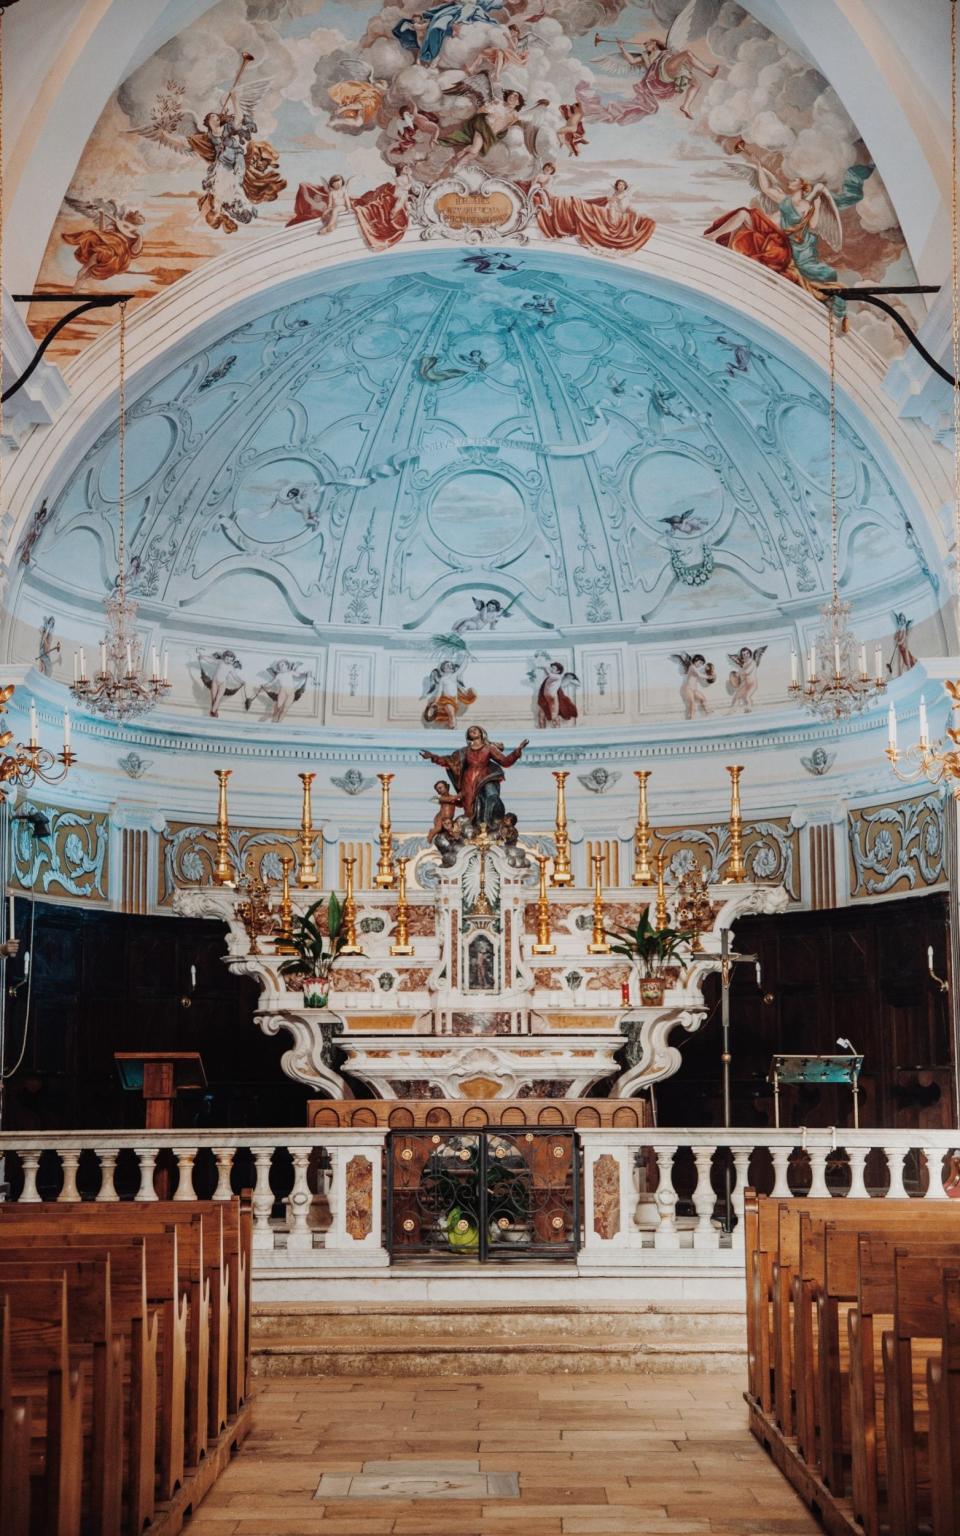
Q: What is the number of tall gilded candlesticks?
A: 12